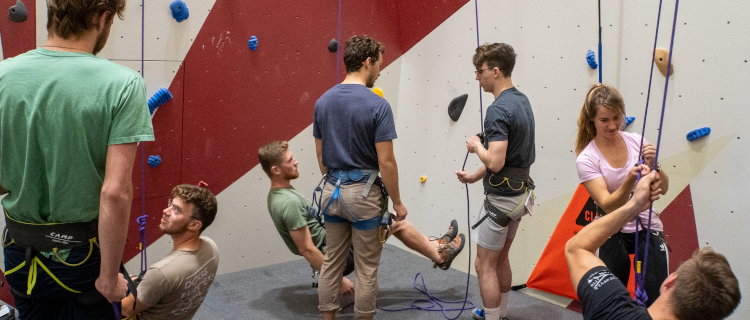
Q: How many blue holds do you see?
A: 7